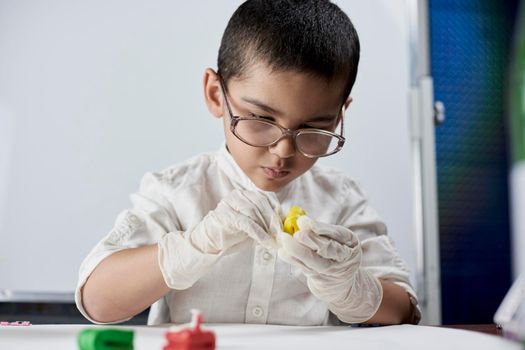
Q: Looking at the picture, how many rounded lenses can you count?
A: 2